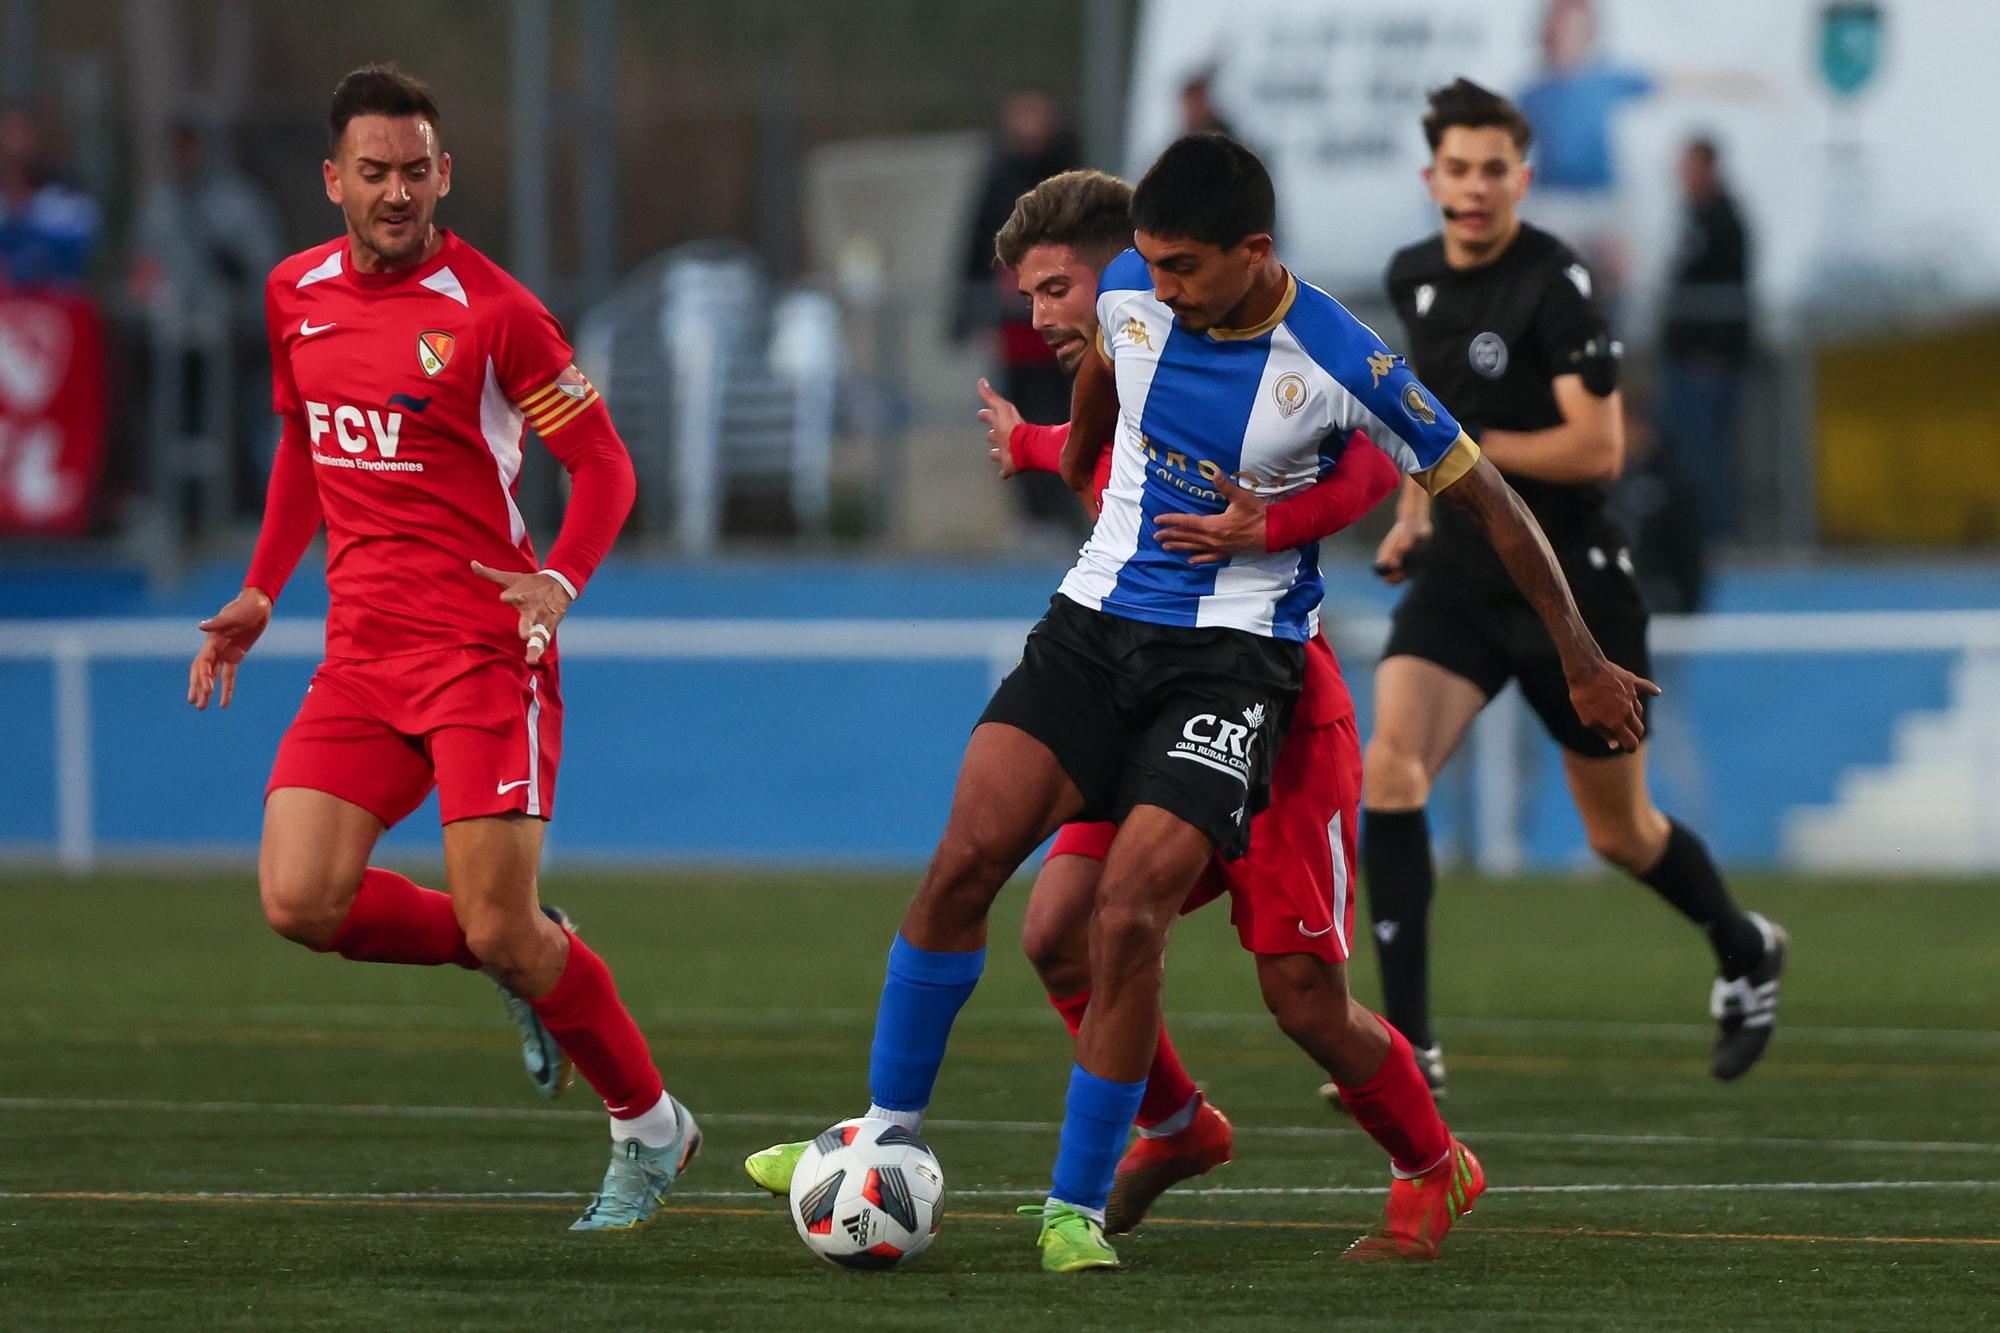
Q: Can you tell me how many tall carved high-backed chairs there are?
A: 0